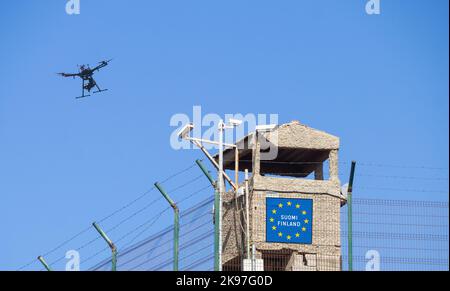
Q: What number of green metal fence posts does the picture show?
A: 5